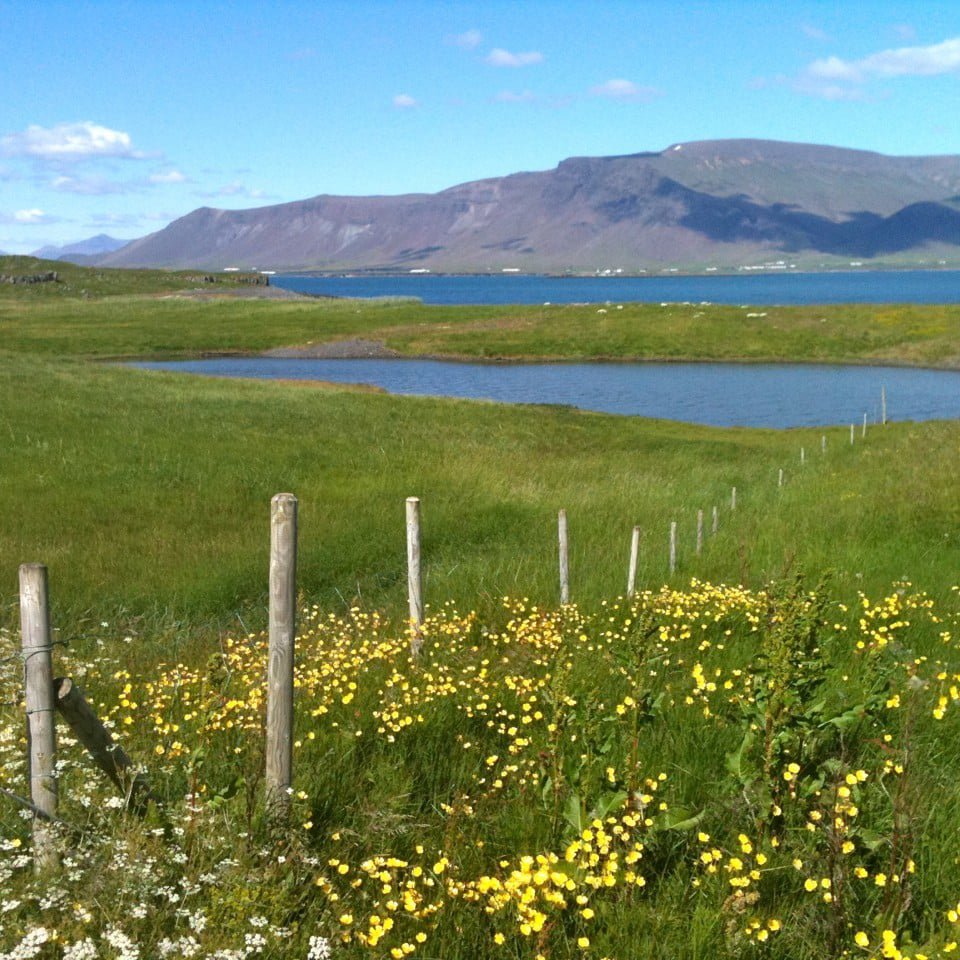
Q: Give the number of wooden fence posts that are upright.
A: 15